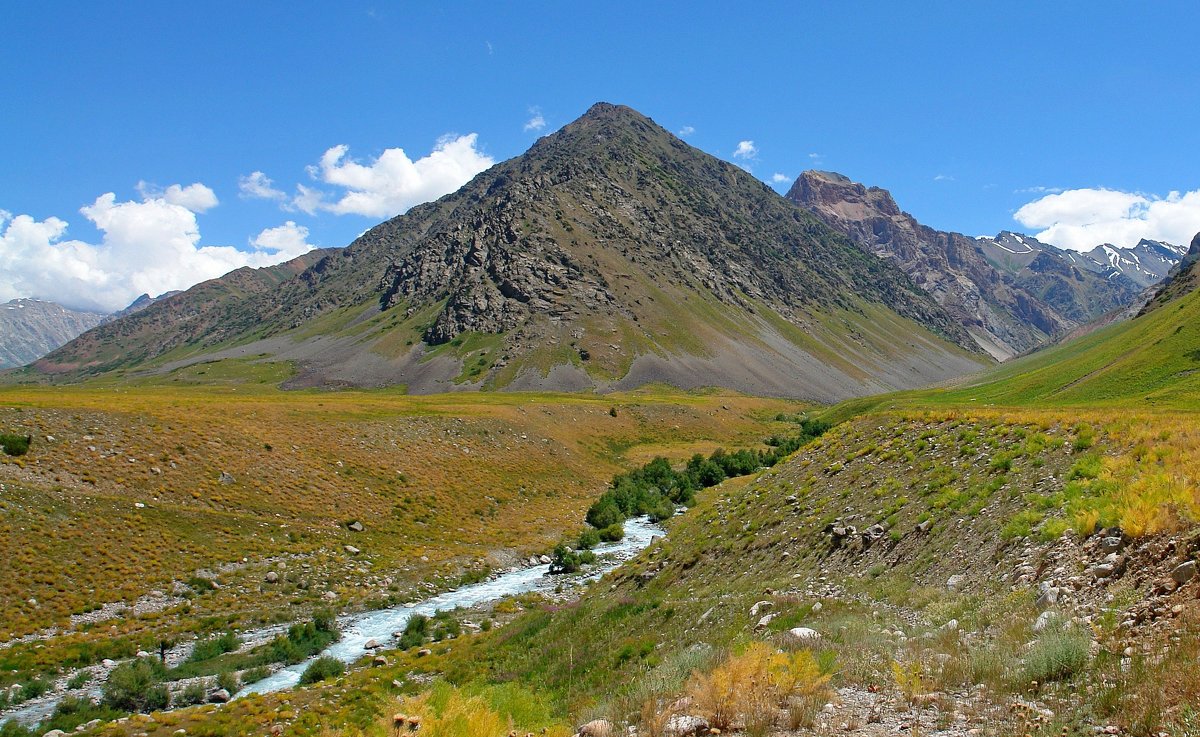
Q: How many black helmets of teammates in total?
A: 0